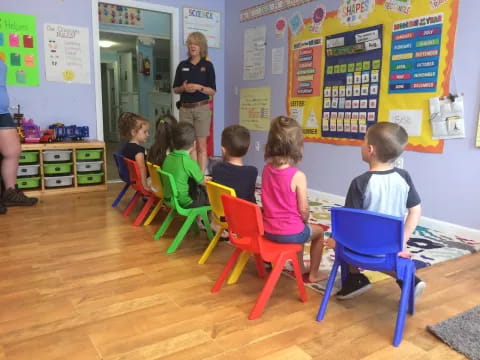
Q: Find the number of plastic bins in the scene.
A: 9